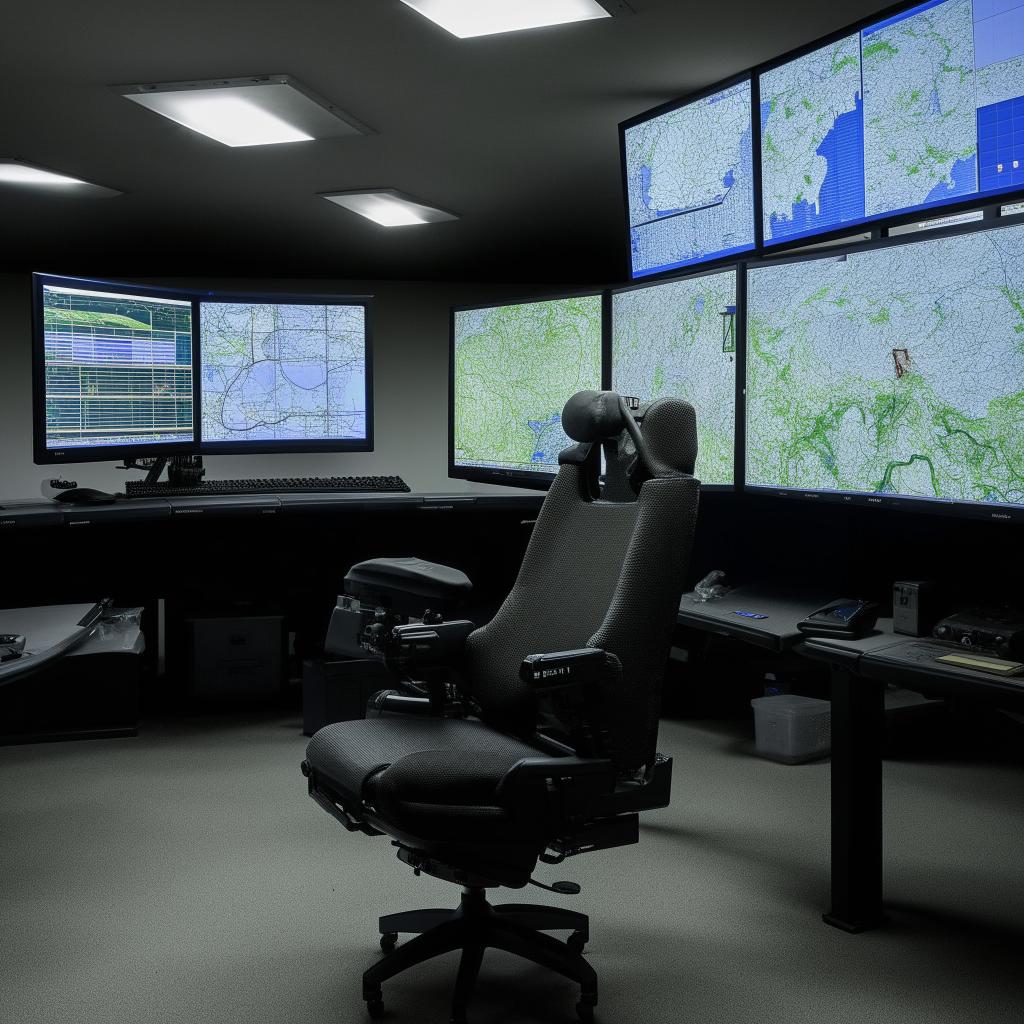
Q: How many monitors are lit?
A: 7